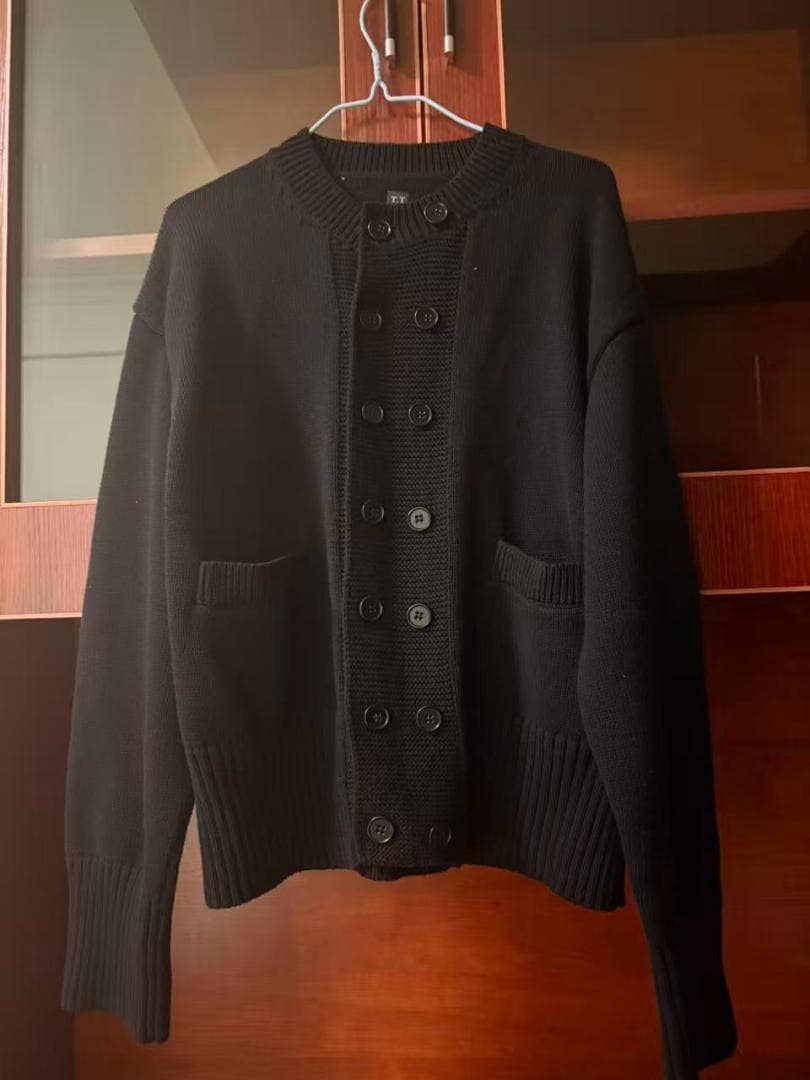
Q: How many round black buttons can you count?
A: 14